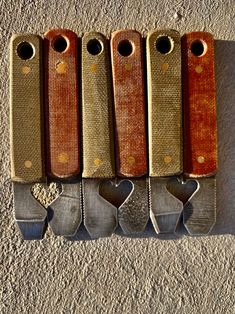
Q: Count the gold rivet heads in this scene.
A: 12